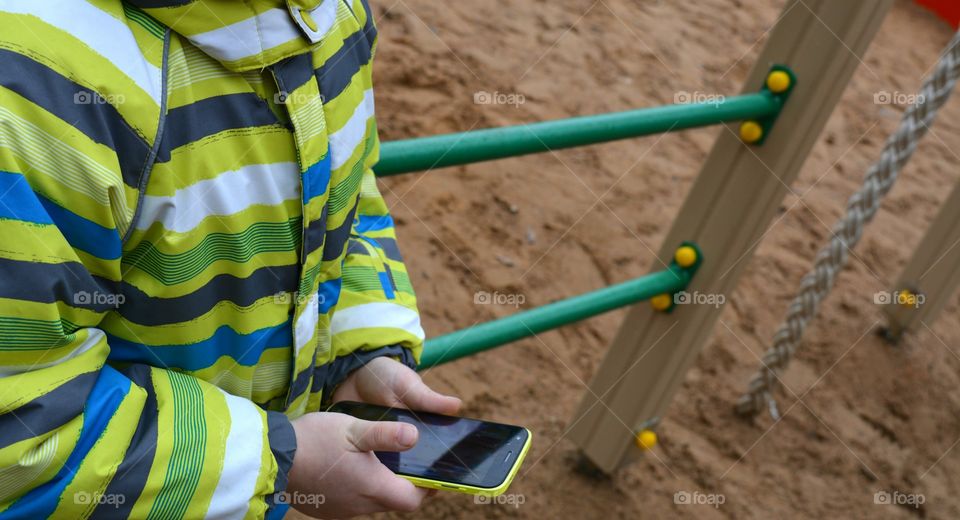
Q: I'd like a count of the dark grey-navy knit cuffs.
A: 2